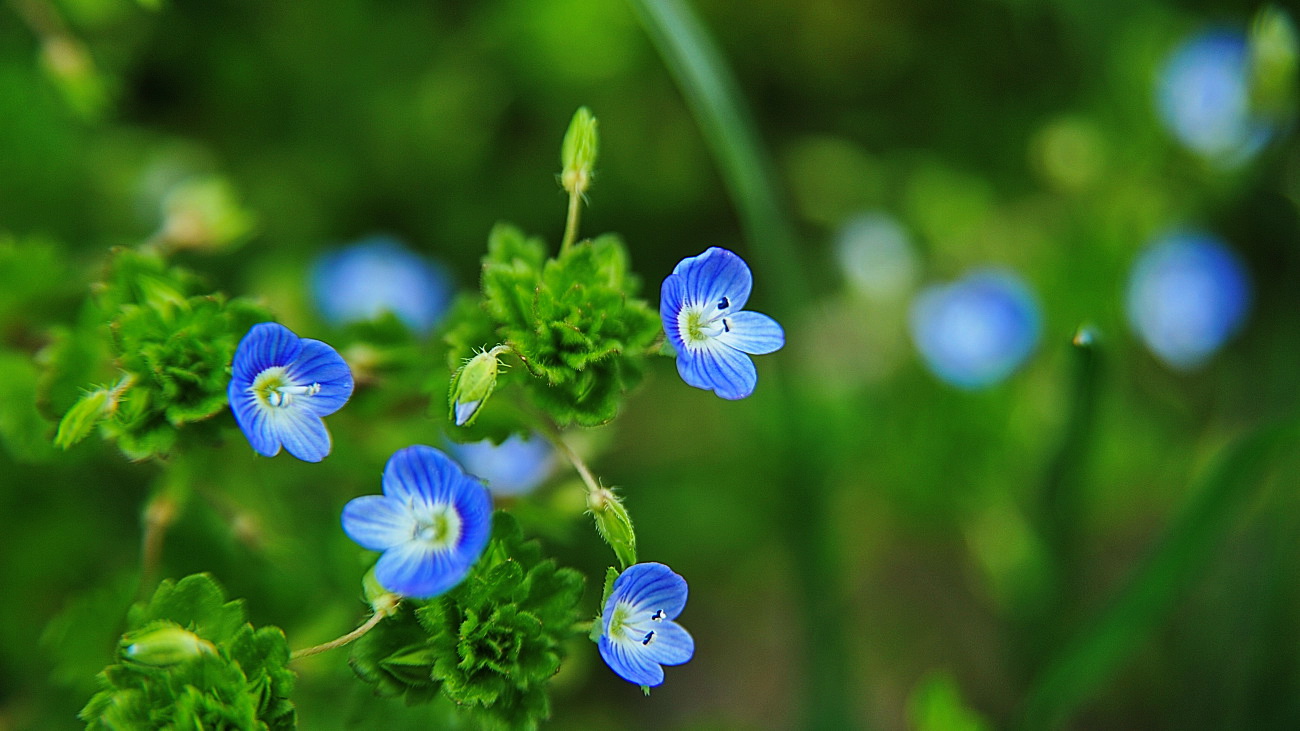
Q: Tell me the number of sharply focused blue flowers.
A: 4